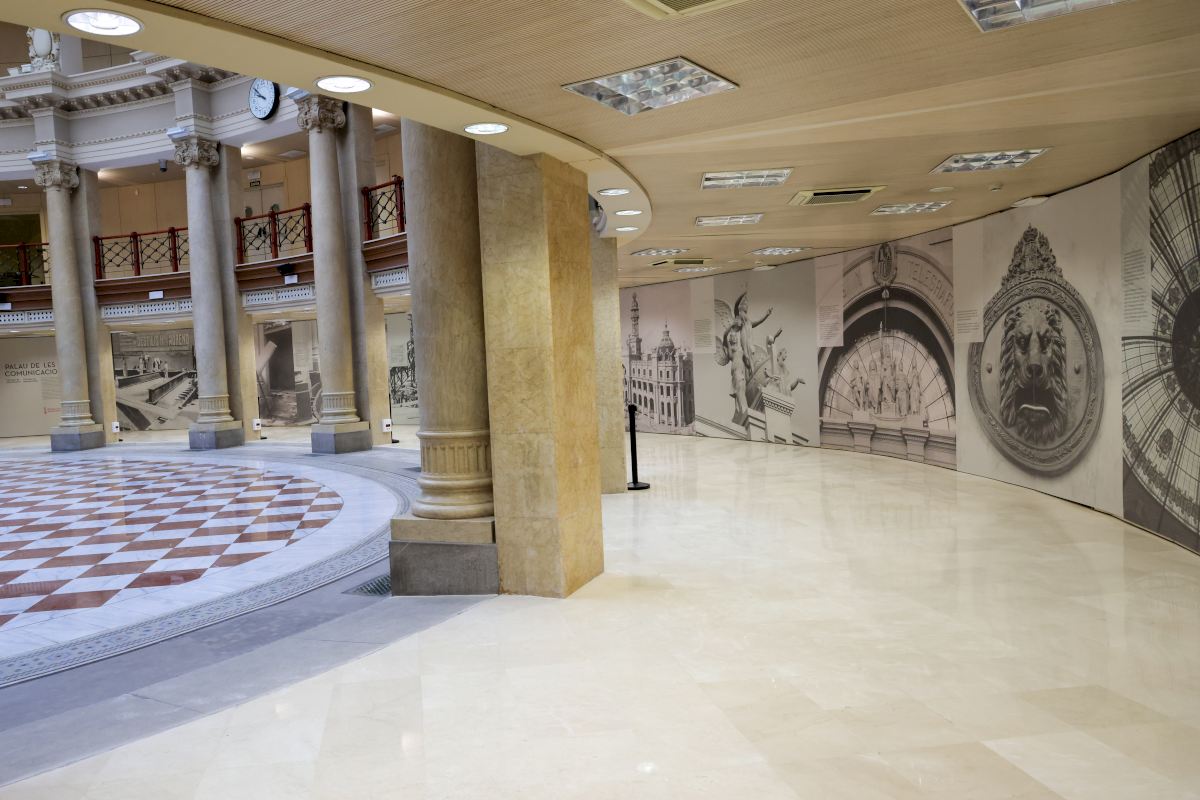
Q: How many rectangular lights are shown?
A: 9